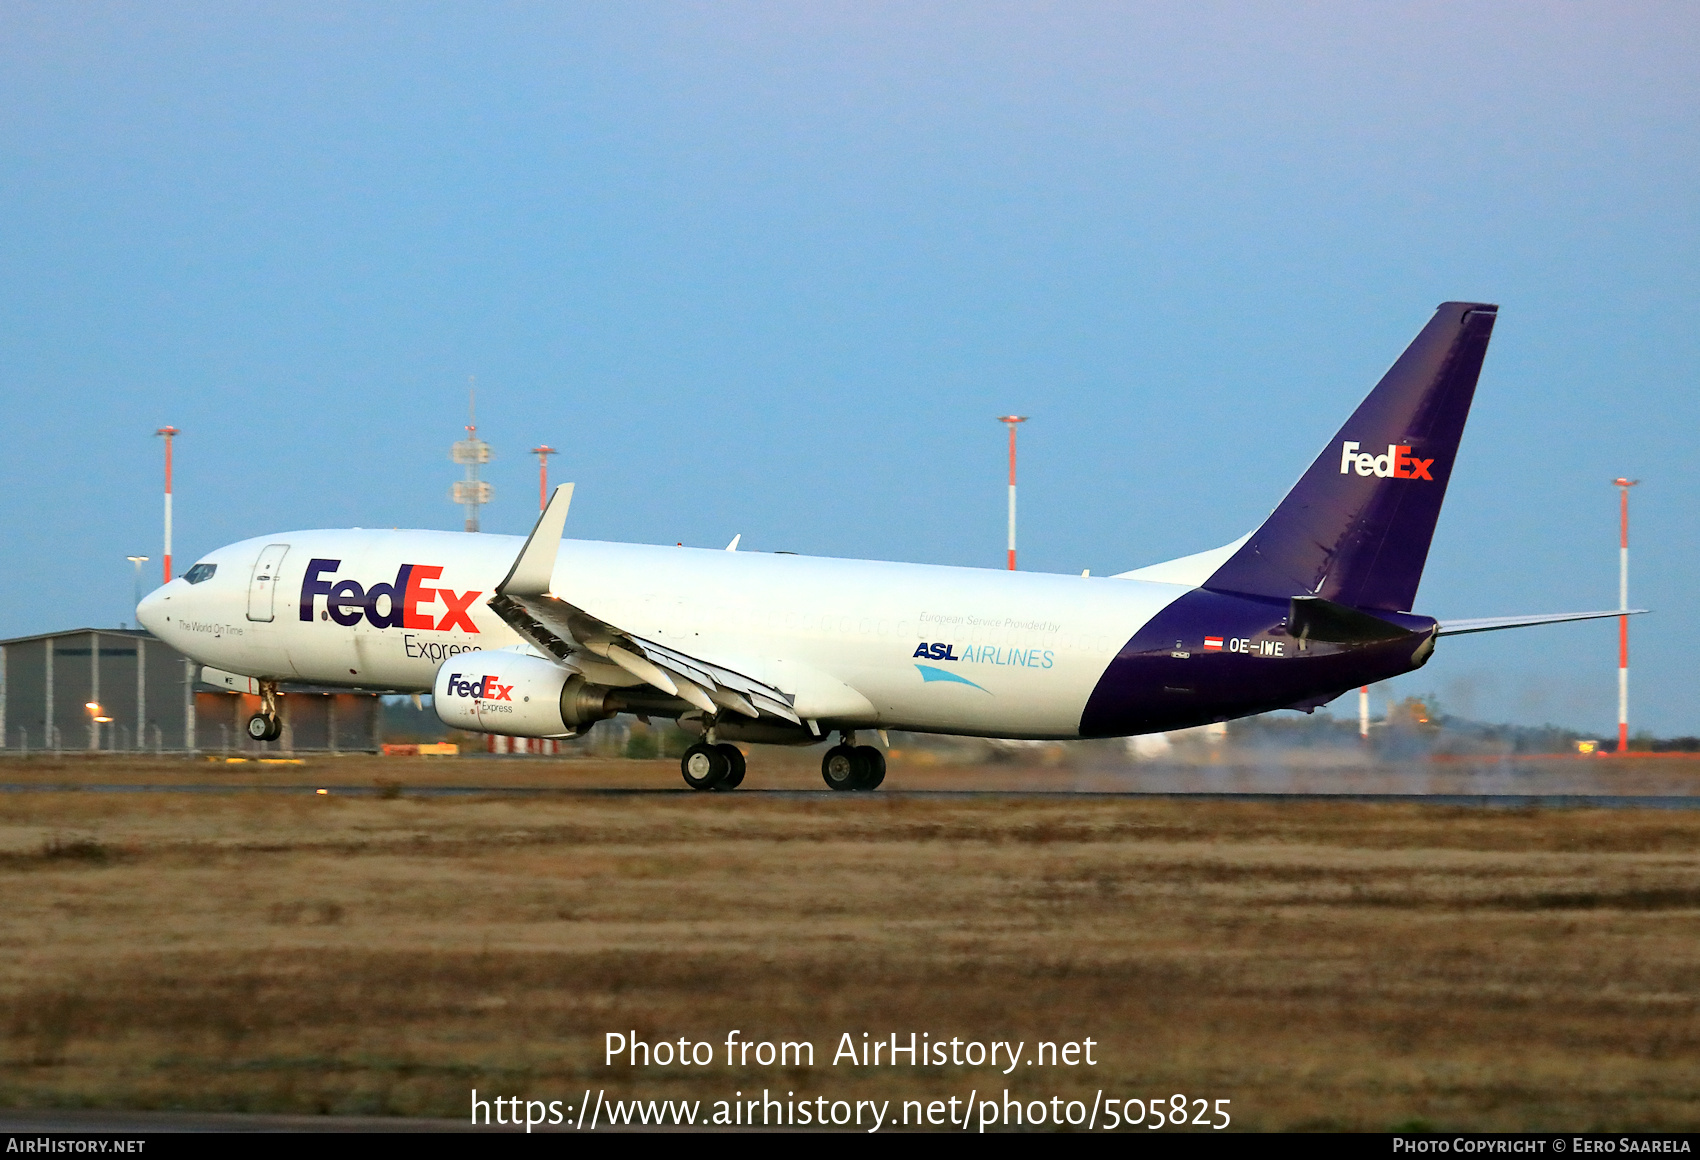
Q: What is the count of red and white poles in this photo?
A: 5